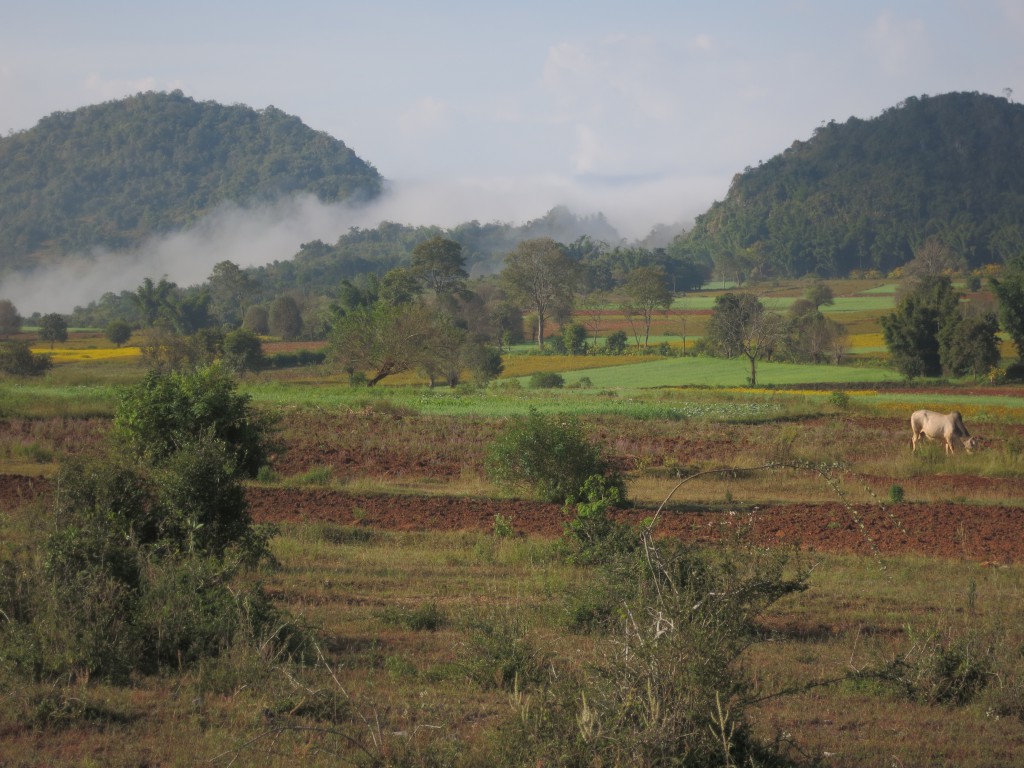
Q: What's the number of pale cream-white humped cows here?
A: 1